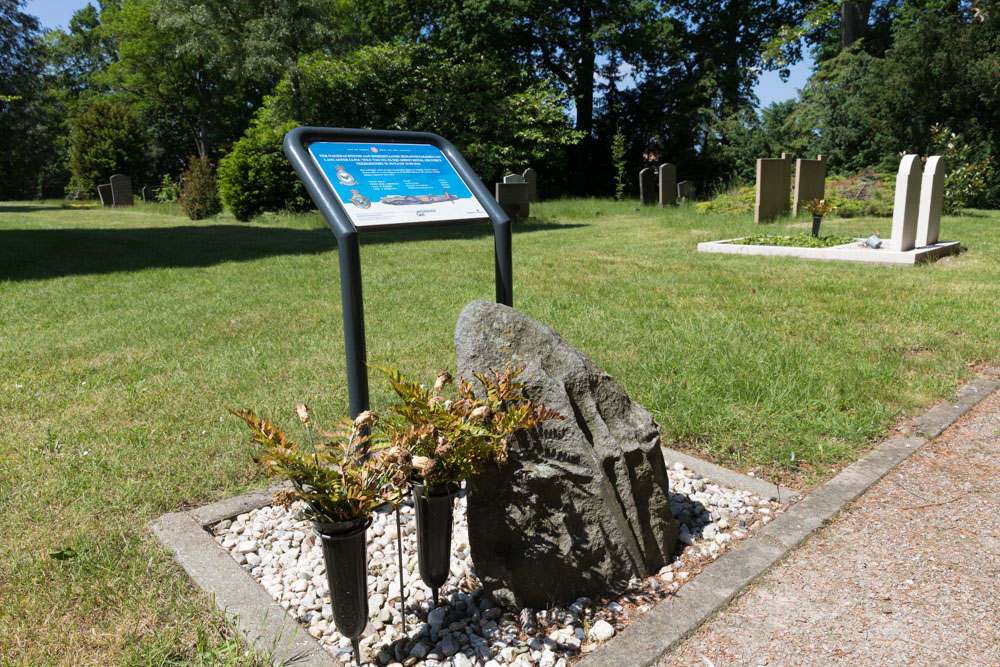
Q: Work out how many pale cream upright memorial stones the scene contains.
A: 2